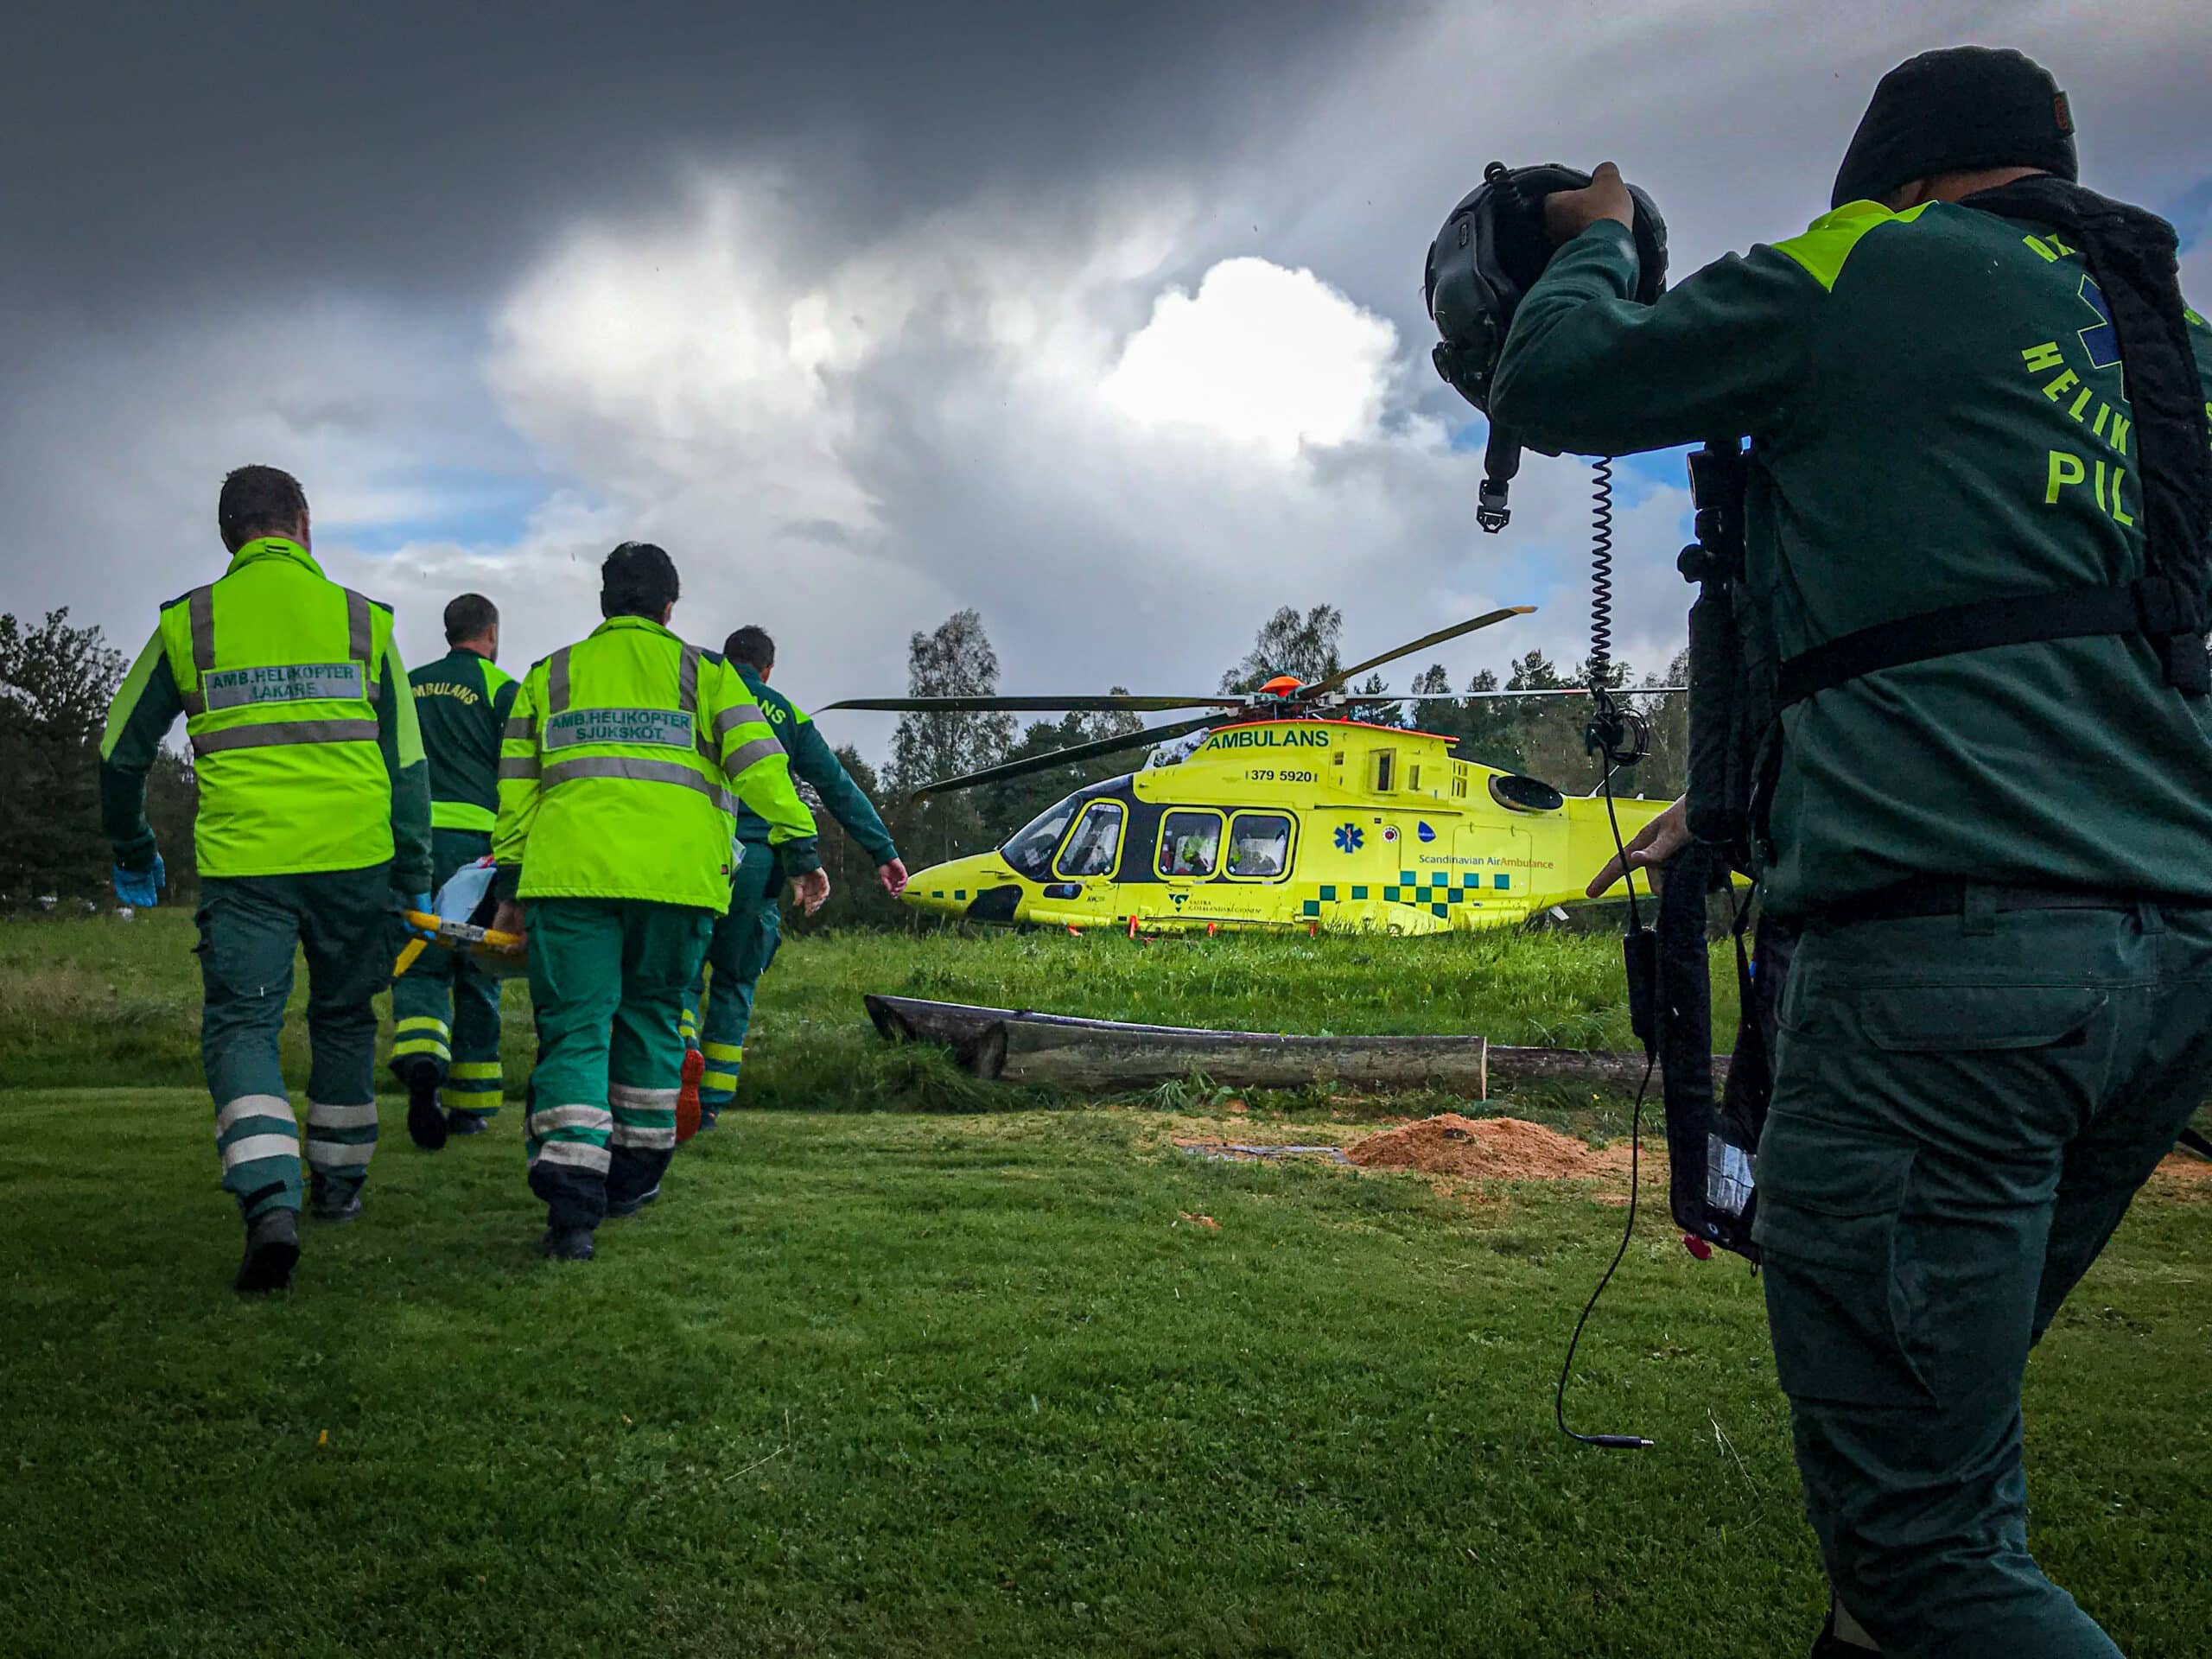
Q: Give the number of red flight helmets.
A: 0